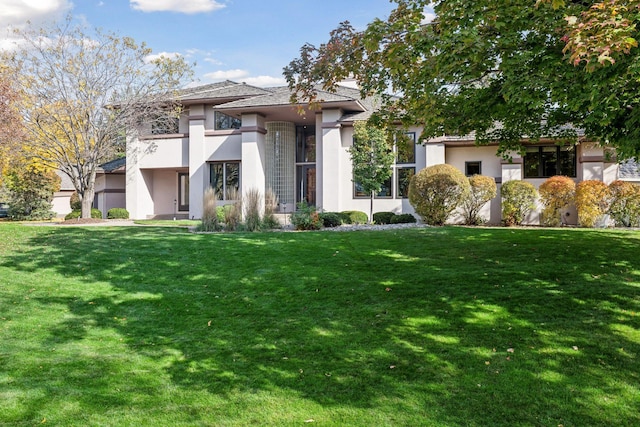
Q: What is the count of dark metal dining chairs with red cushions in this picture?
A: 0